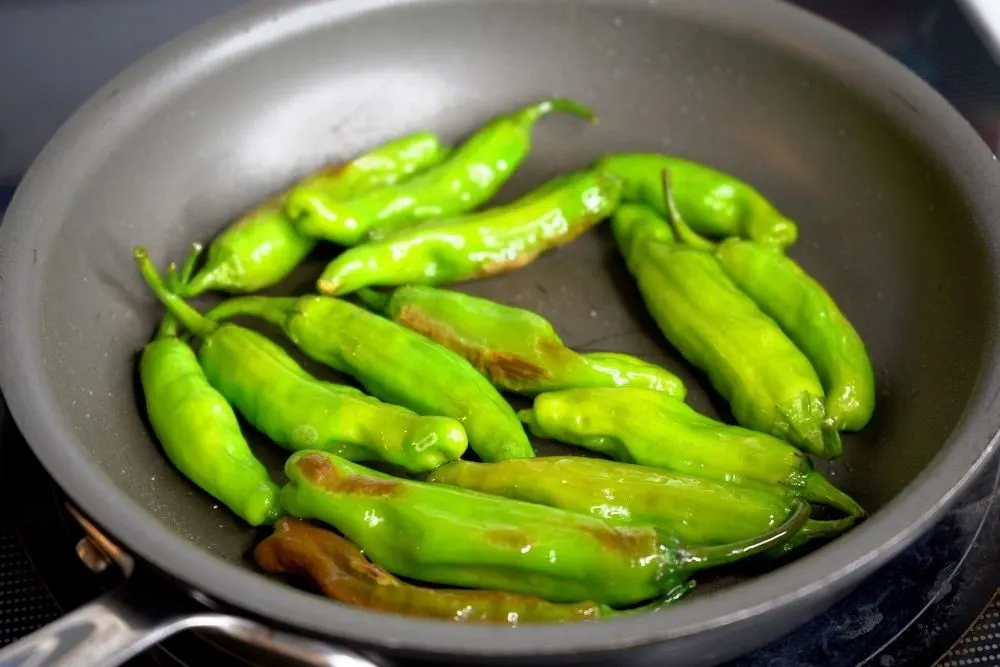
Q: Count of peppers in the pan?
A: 14